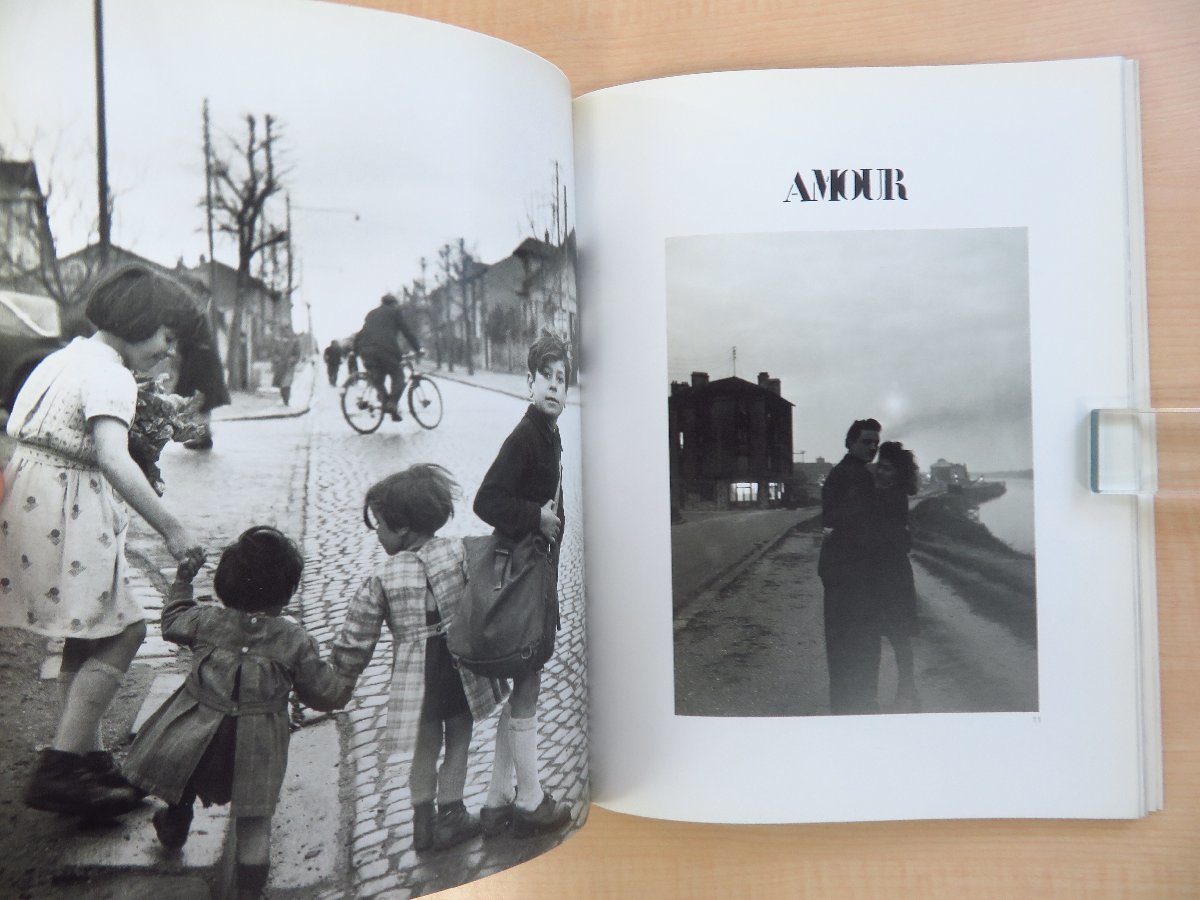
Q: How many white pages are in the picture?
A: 1